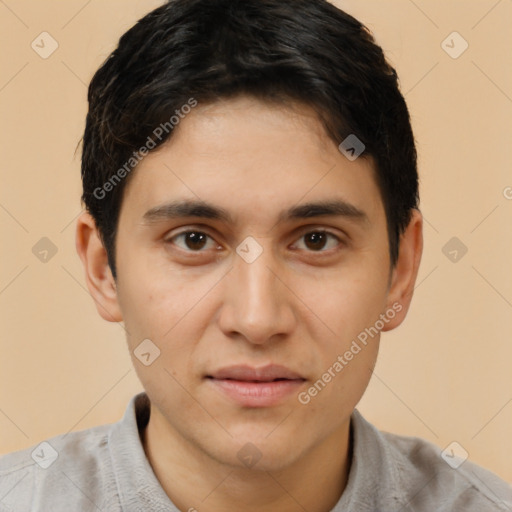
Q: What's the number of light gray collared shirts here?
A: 1